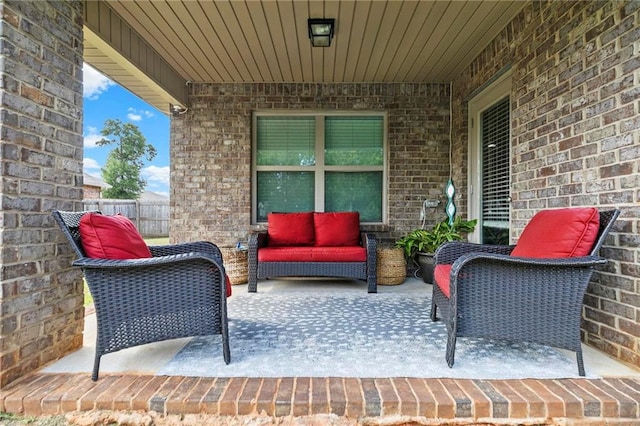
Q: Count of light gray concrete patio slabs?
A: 1